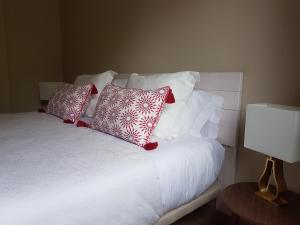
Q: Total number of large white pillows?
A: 2